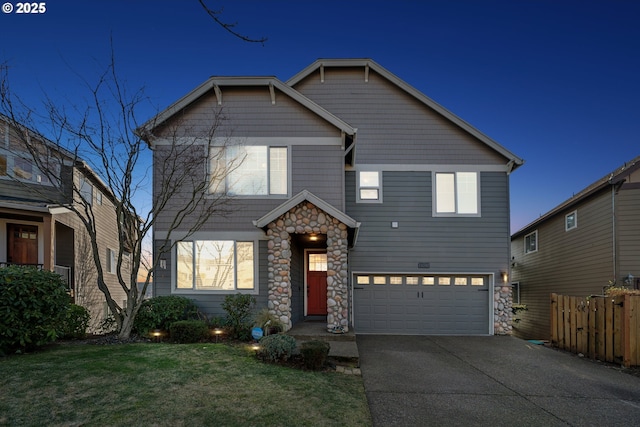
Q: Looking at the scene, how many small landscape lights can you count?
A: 3